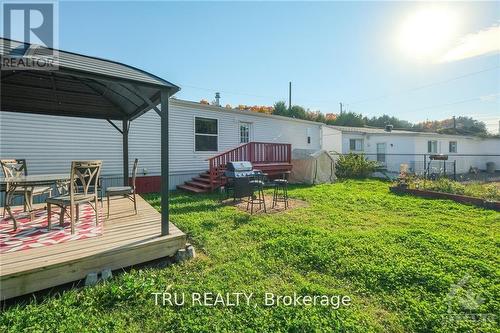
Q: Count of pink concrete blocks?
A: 0